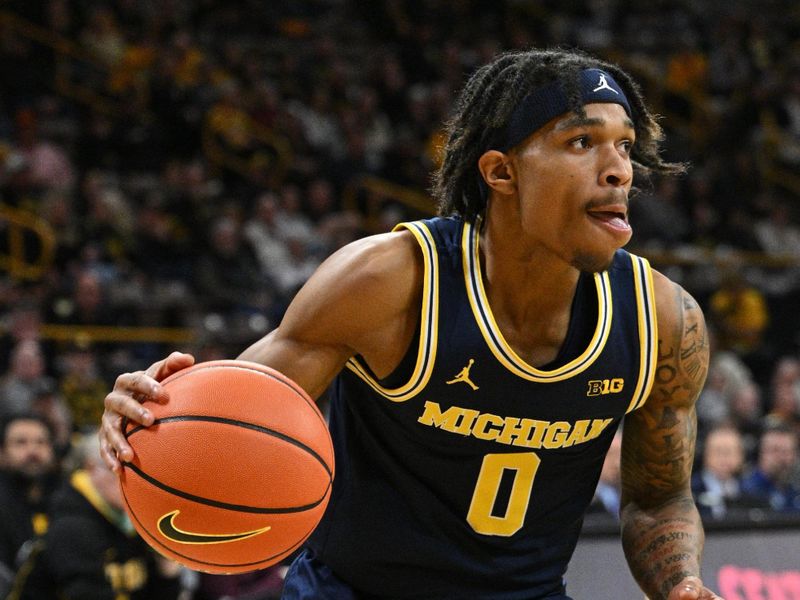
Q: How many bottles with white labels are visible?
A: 0